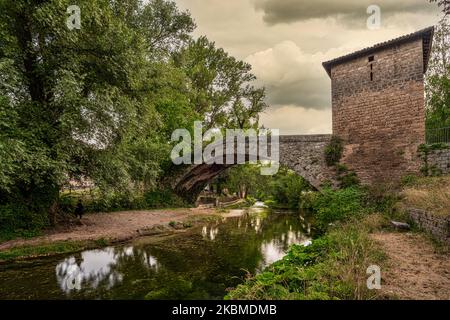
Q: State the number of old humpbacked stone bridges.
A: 1